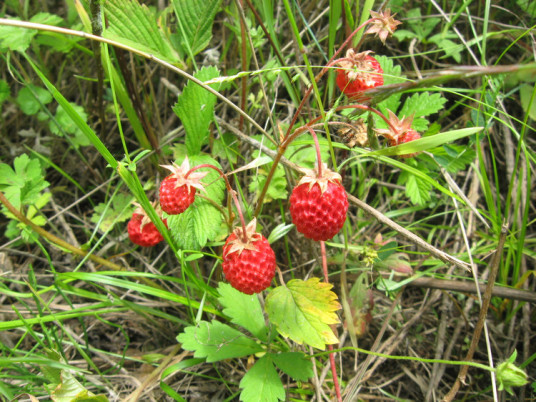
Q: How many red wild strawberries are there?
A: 6